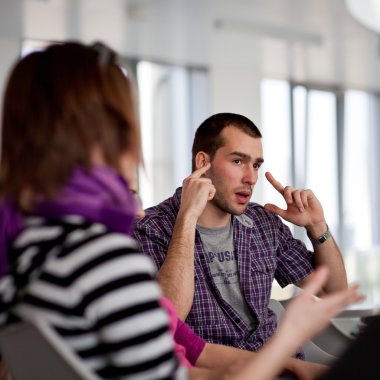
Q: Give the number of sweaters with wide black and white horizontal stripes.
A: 1